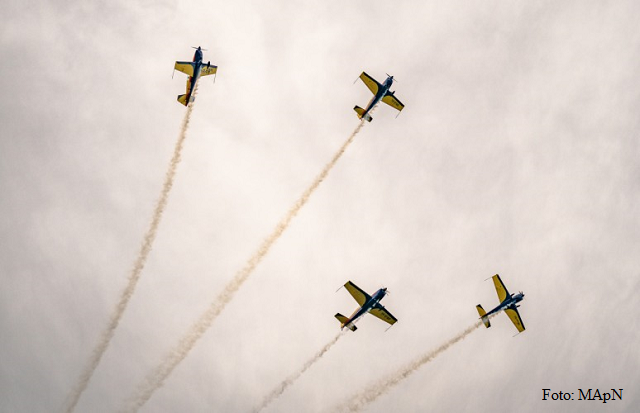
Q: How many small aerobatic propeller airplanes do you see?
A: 4